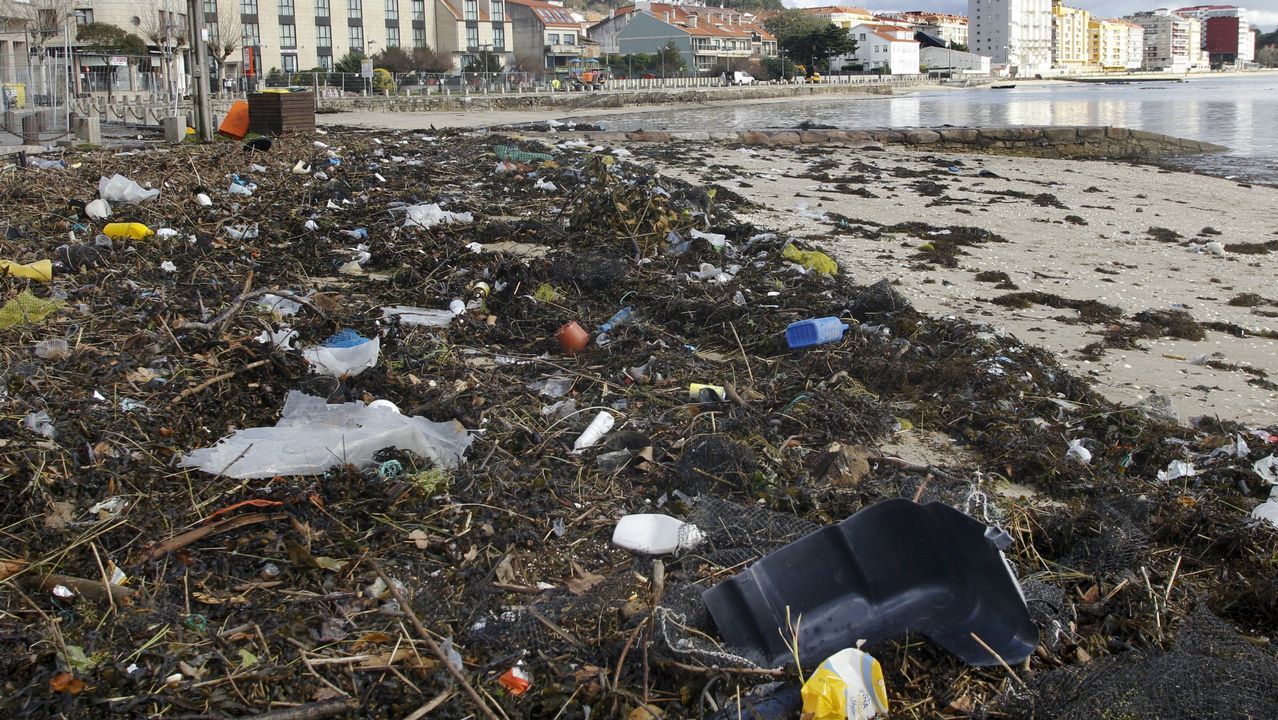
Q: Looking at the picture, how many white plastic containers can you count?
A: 2